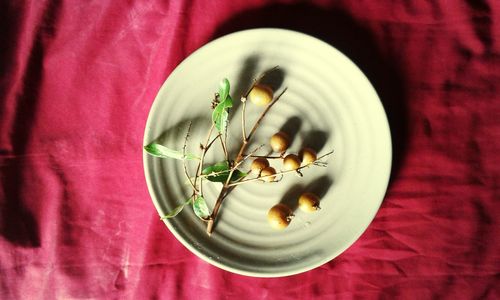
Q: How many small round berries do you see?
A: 8